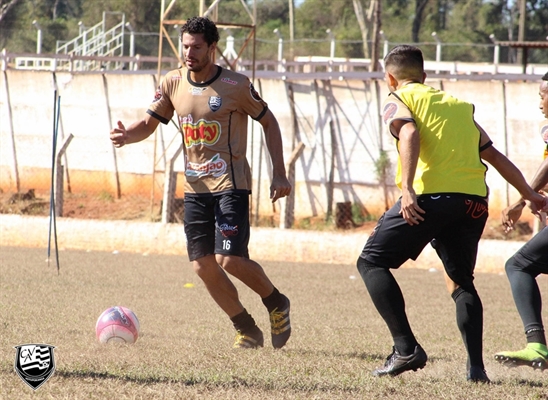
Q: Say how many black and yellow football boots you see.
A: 2